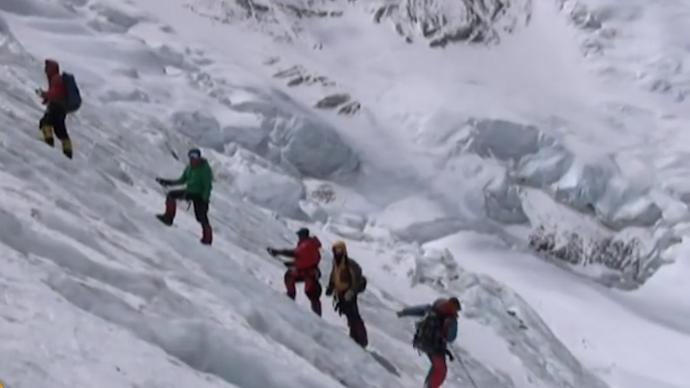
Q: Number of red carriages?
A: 0